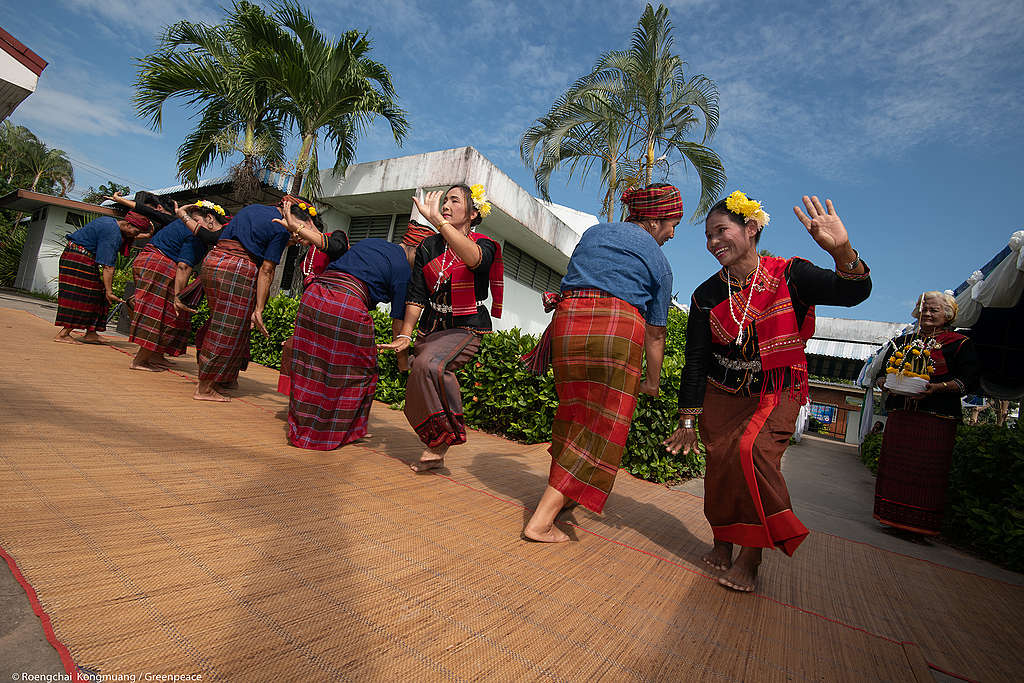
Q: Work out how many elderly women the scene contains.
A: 1